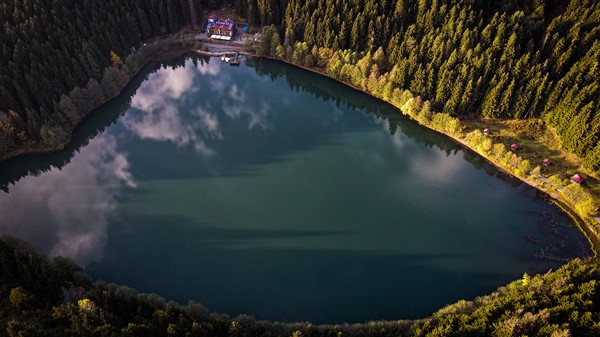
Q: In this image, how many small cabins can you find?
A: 4